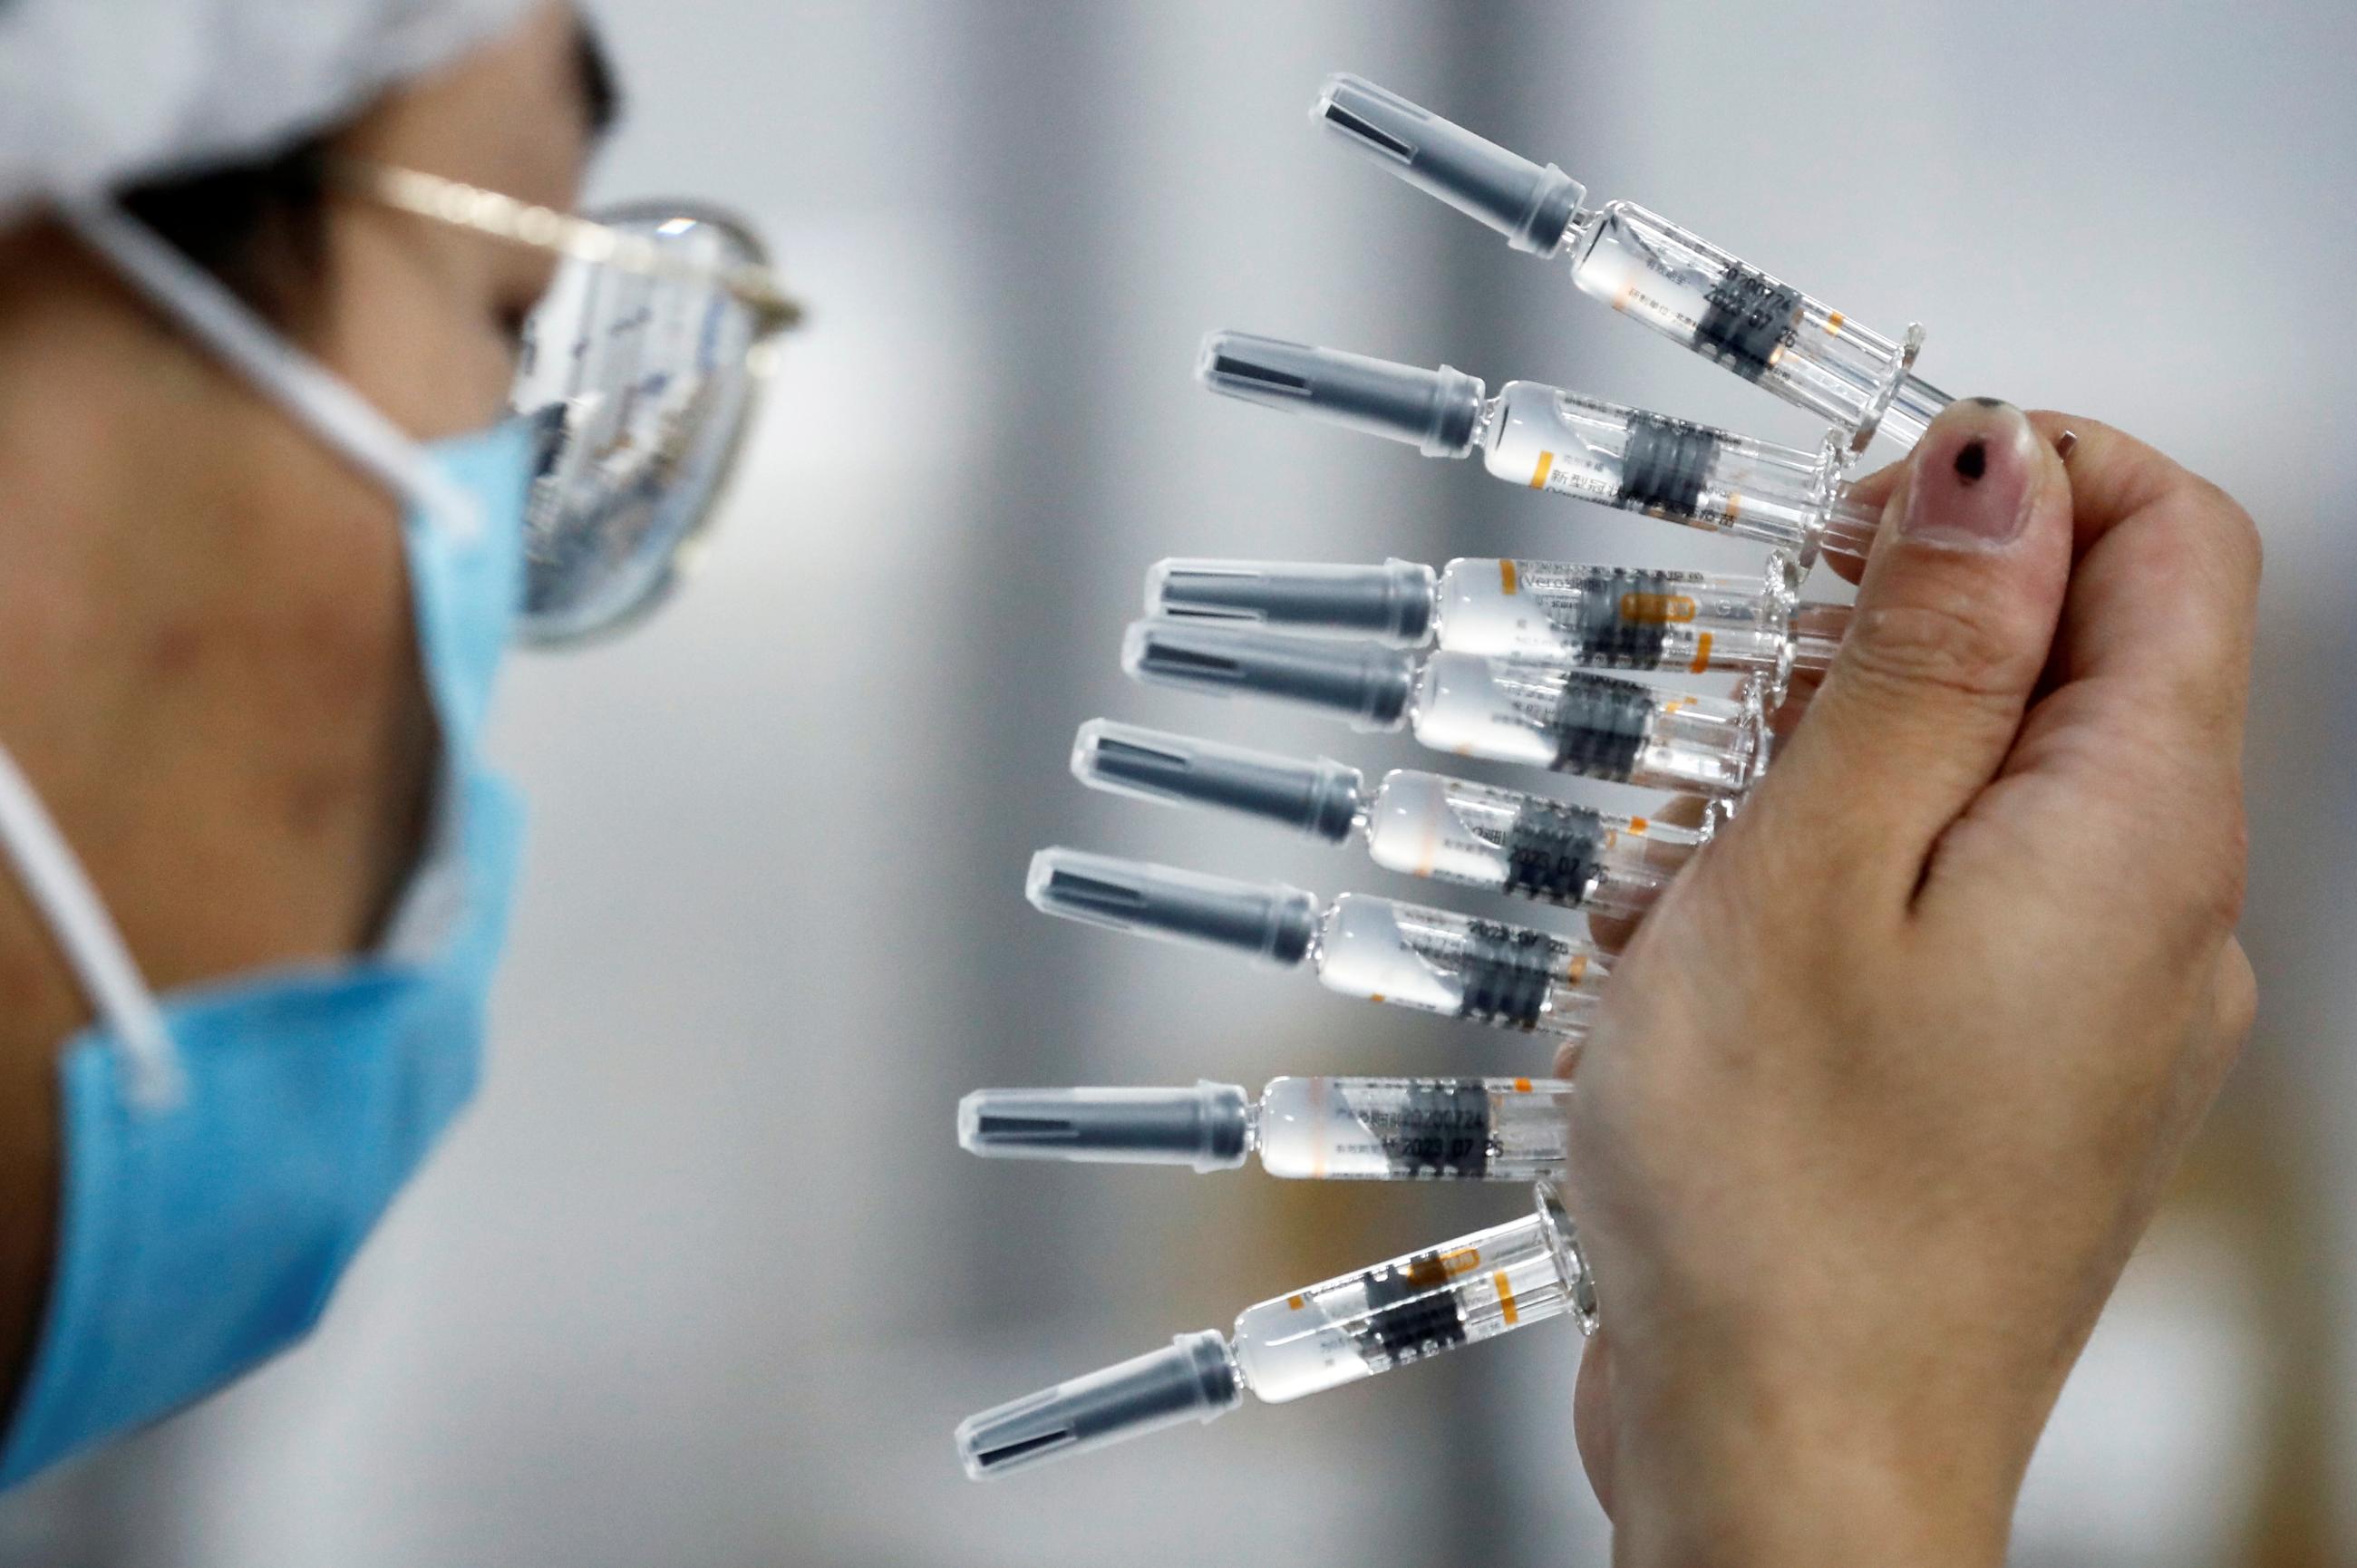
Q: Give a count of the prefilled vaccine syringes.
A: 8